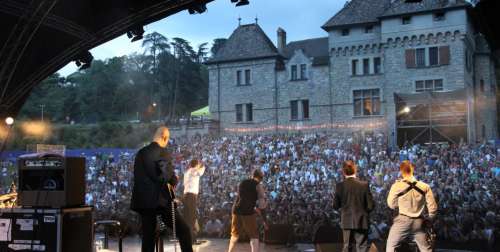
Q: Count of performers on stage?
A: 5